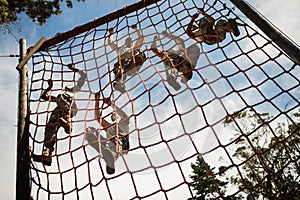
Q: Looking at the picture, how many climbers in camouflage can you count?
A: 5